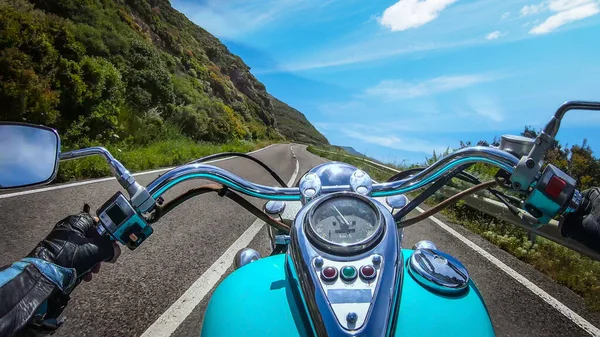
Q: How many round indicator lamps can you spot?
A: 3